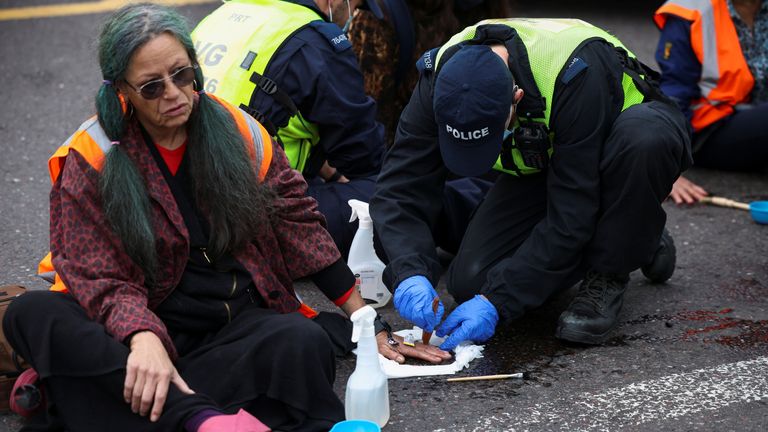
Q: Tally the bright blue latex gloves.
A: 2